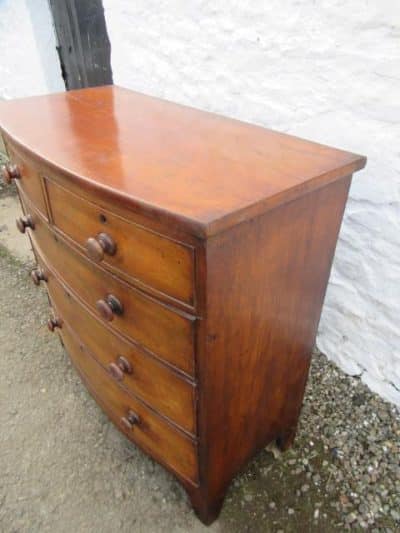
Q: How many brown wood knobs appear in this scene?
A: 8